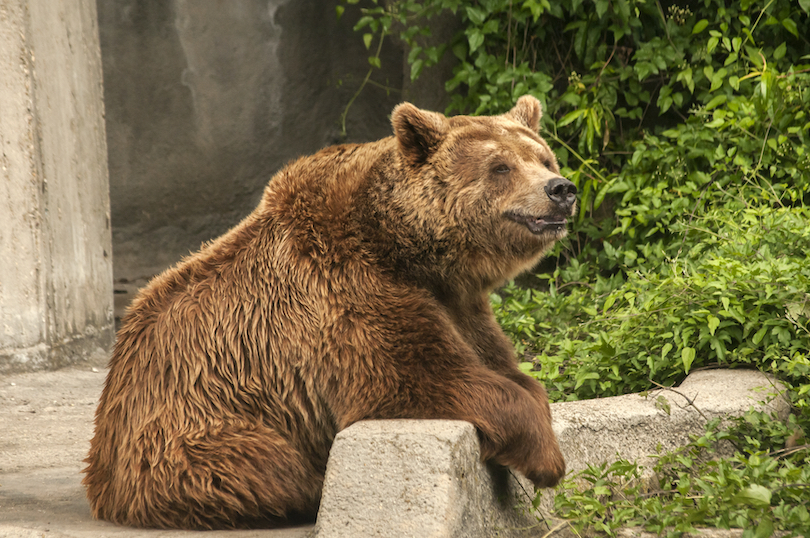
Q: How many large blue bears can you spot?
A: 0